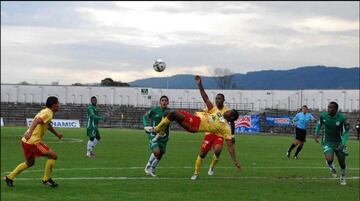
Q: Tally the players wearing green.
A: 3